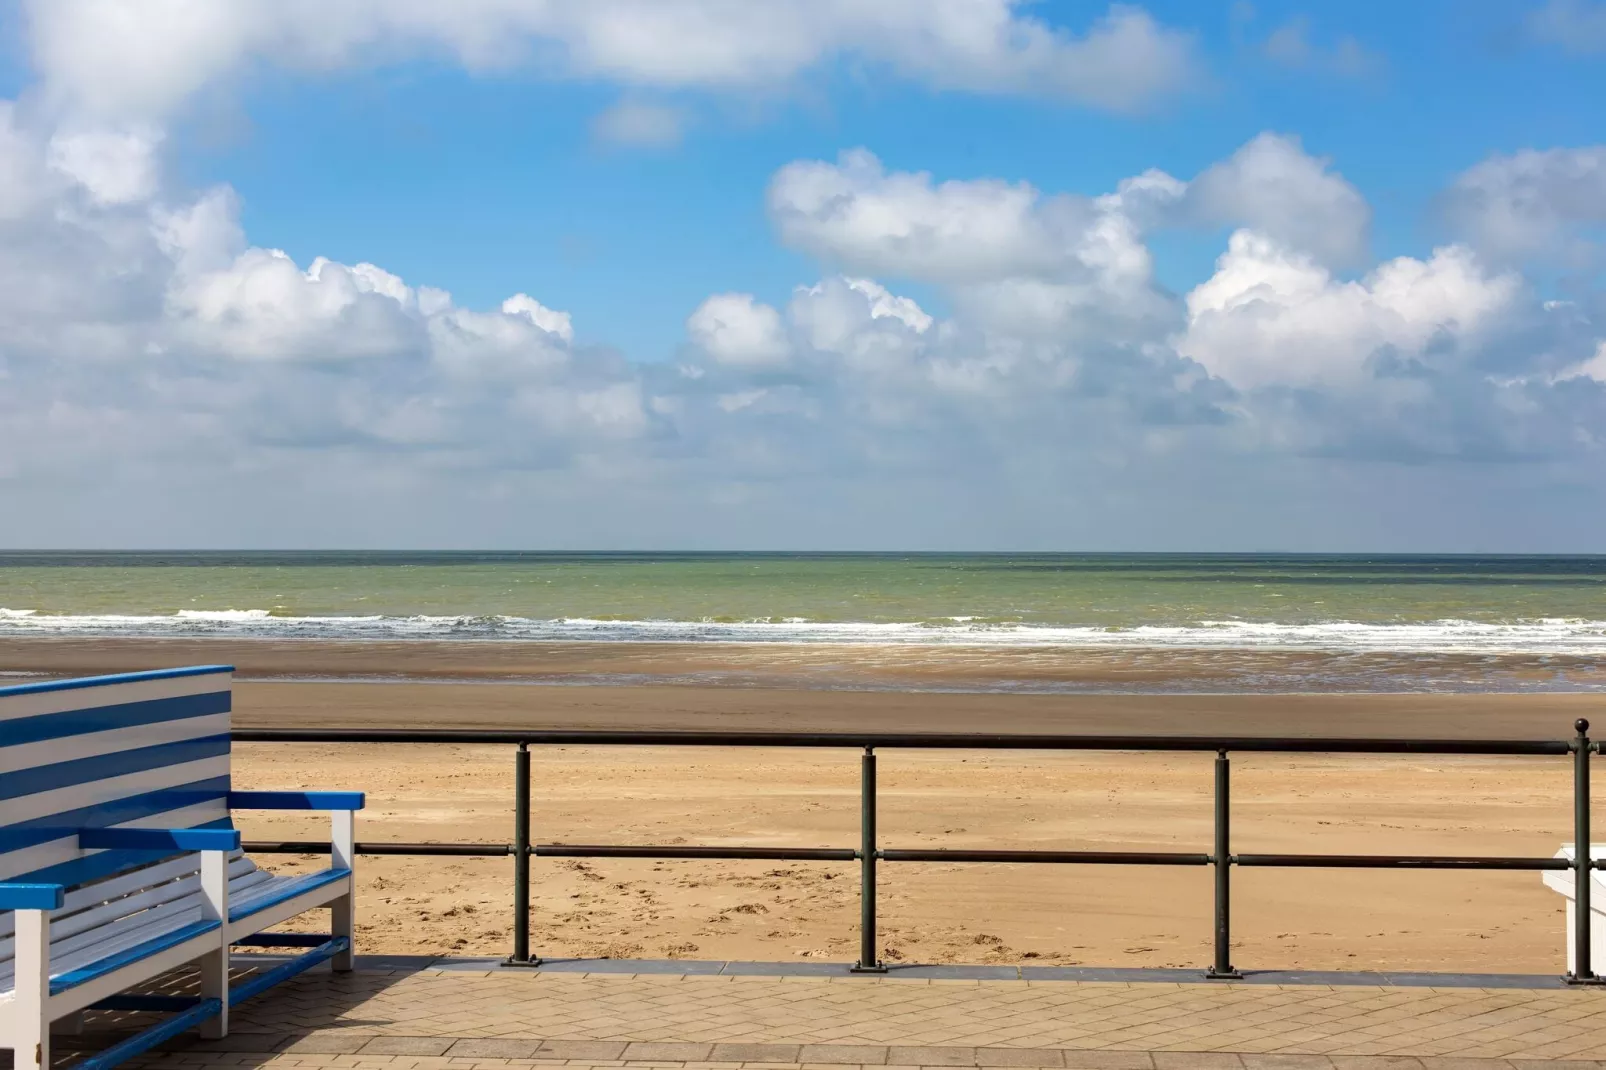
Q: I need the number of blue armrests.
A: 3